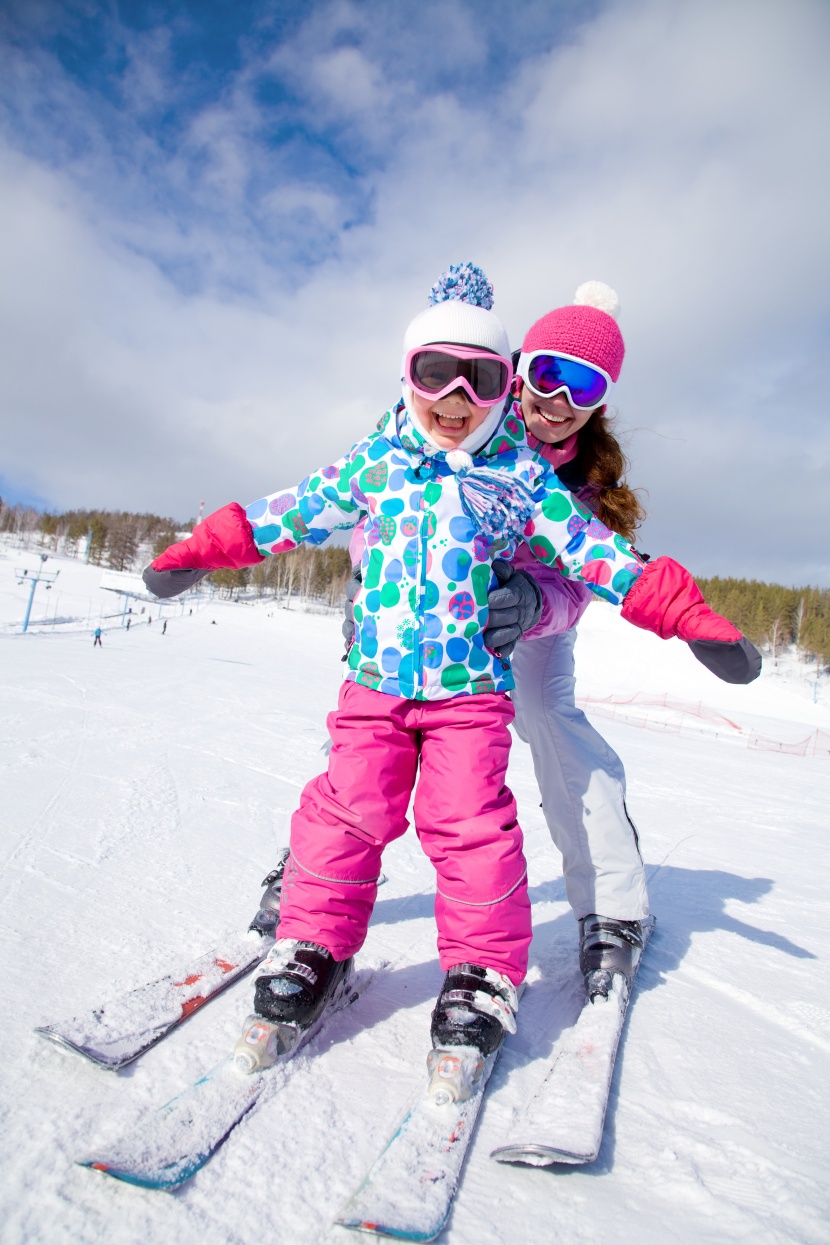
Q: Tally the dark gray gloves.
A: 2